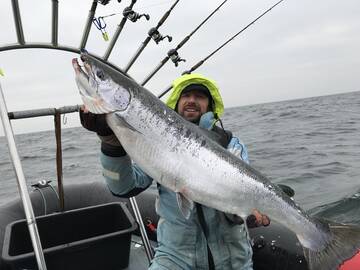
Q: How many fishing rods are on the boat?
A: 5